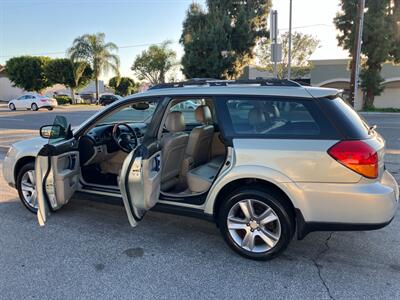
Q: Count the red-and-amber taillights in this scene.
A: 1